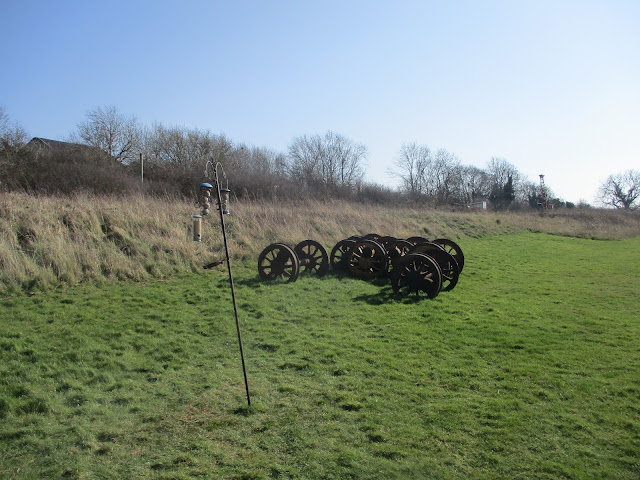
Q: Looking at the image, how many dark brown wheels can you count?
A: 12